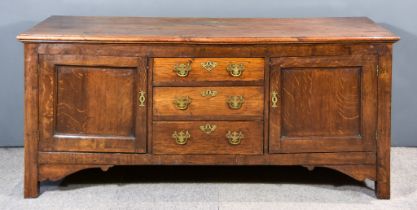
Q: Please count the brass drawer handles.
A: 6